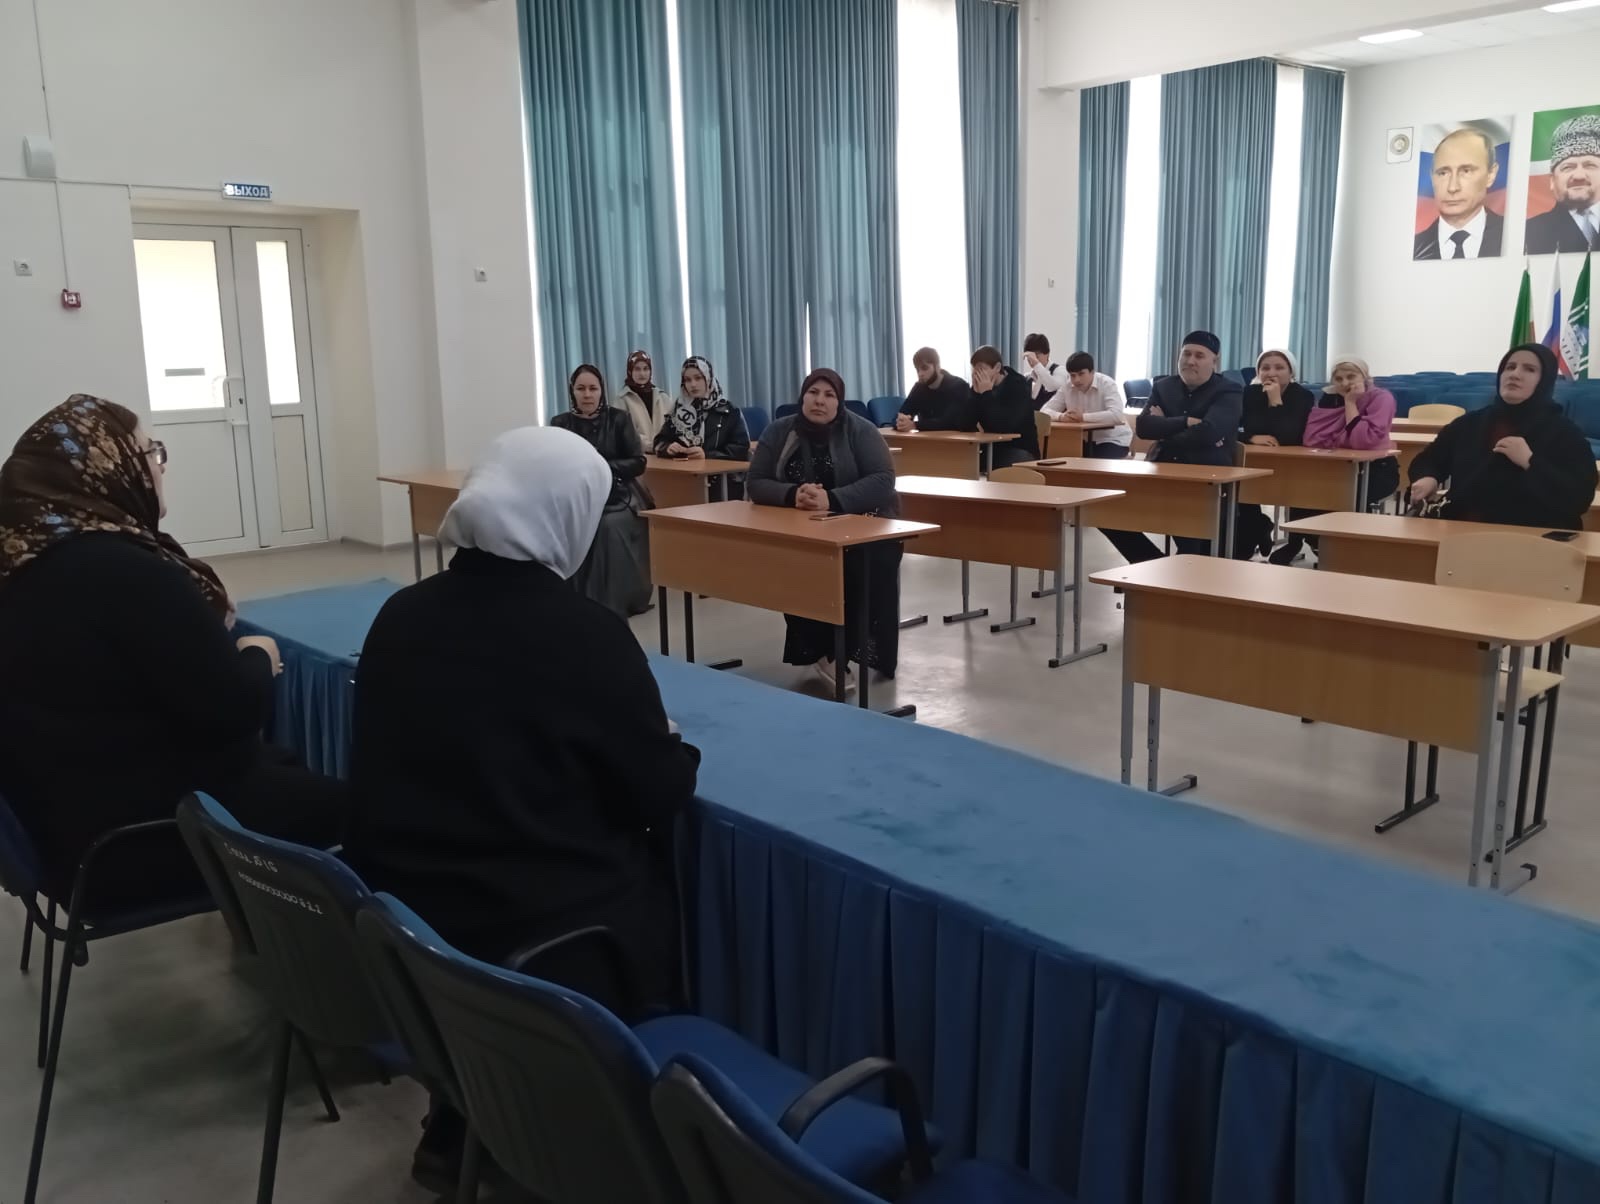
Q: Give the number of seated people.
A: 14